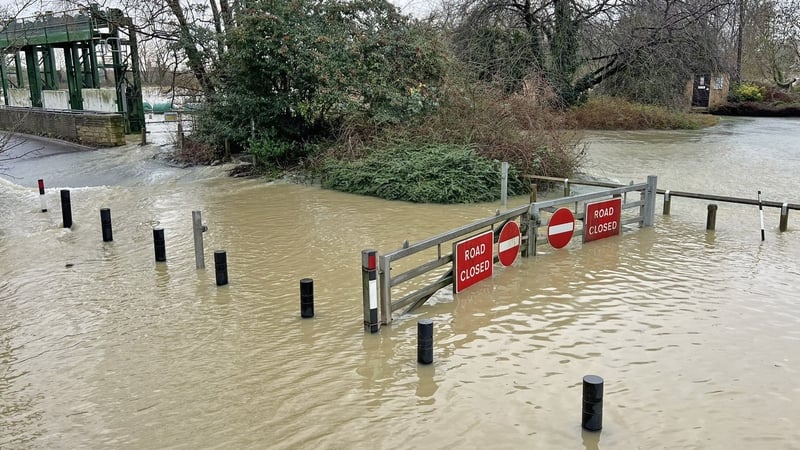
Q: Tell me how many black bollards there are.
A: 7